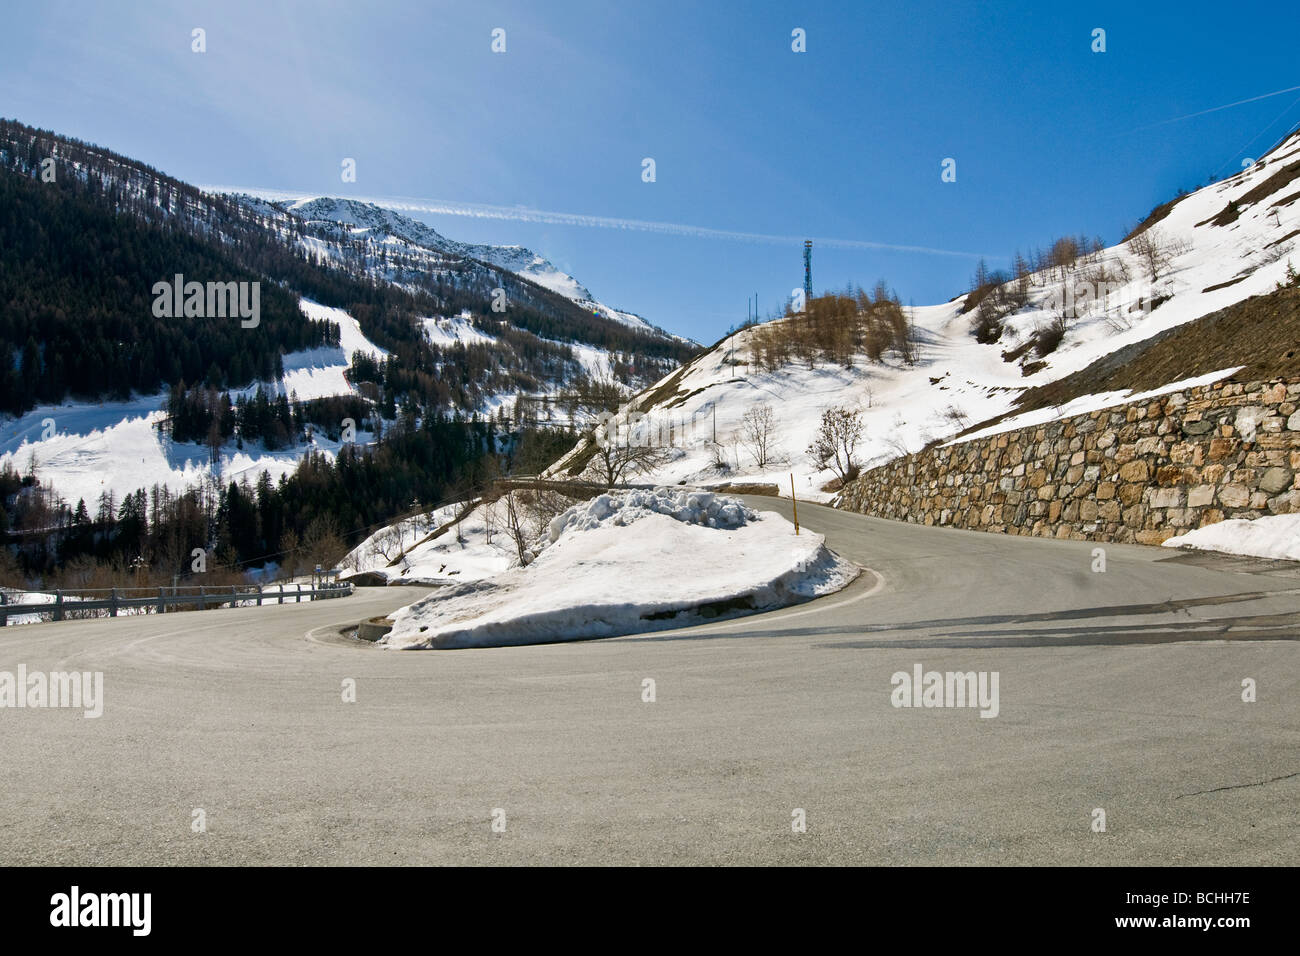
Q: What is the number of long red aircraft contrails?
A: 0